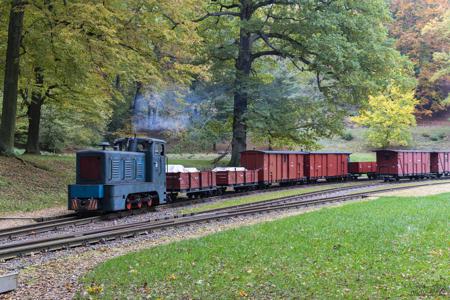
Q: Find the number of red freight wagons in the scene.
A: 7